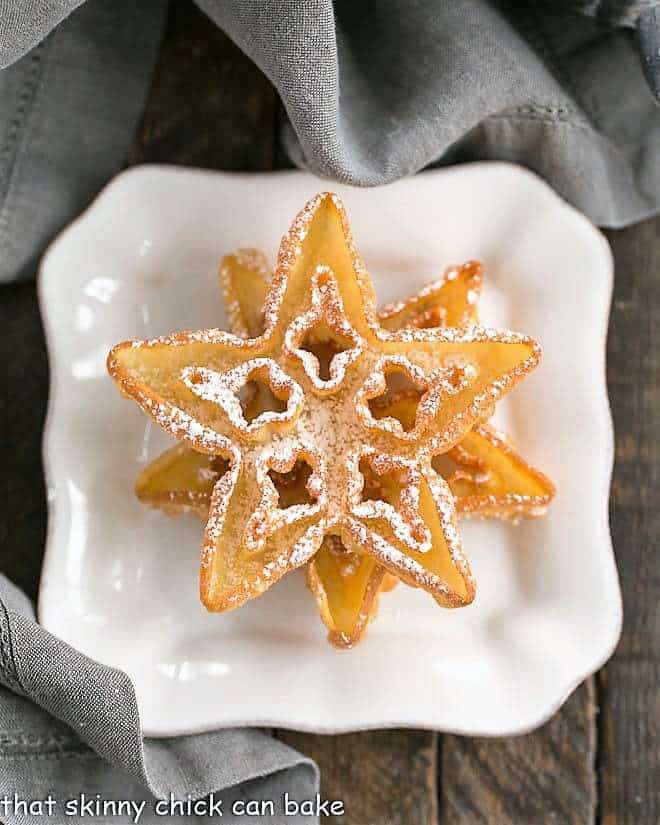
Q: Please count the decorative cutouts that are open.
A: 5